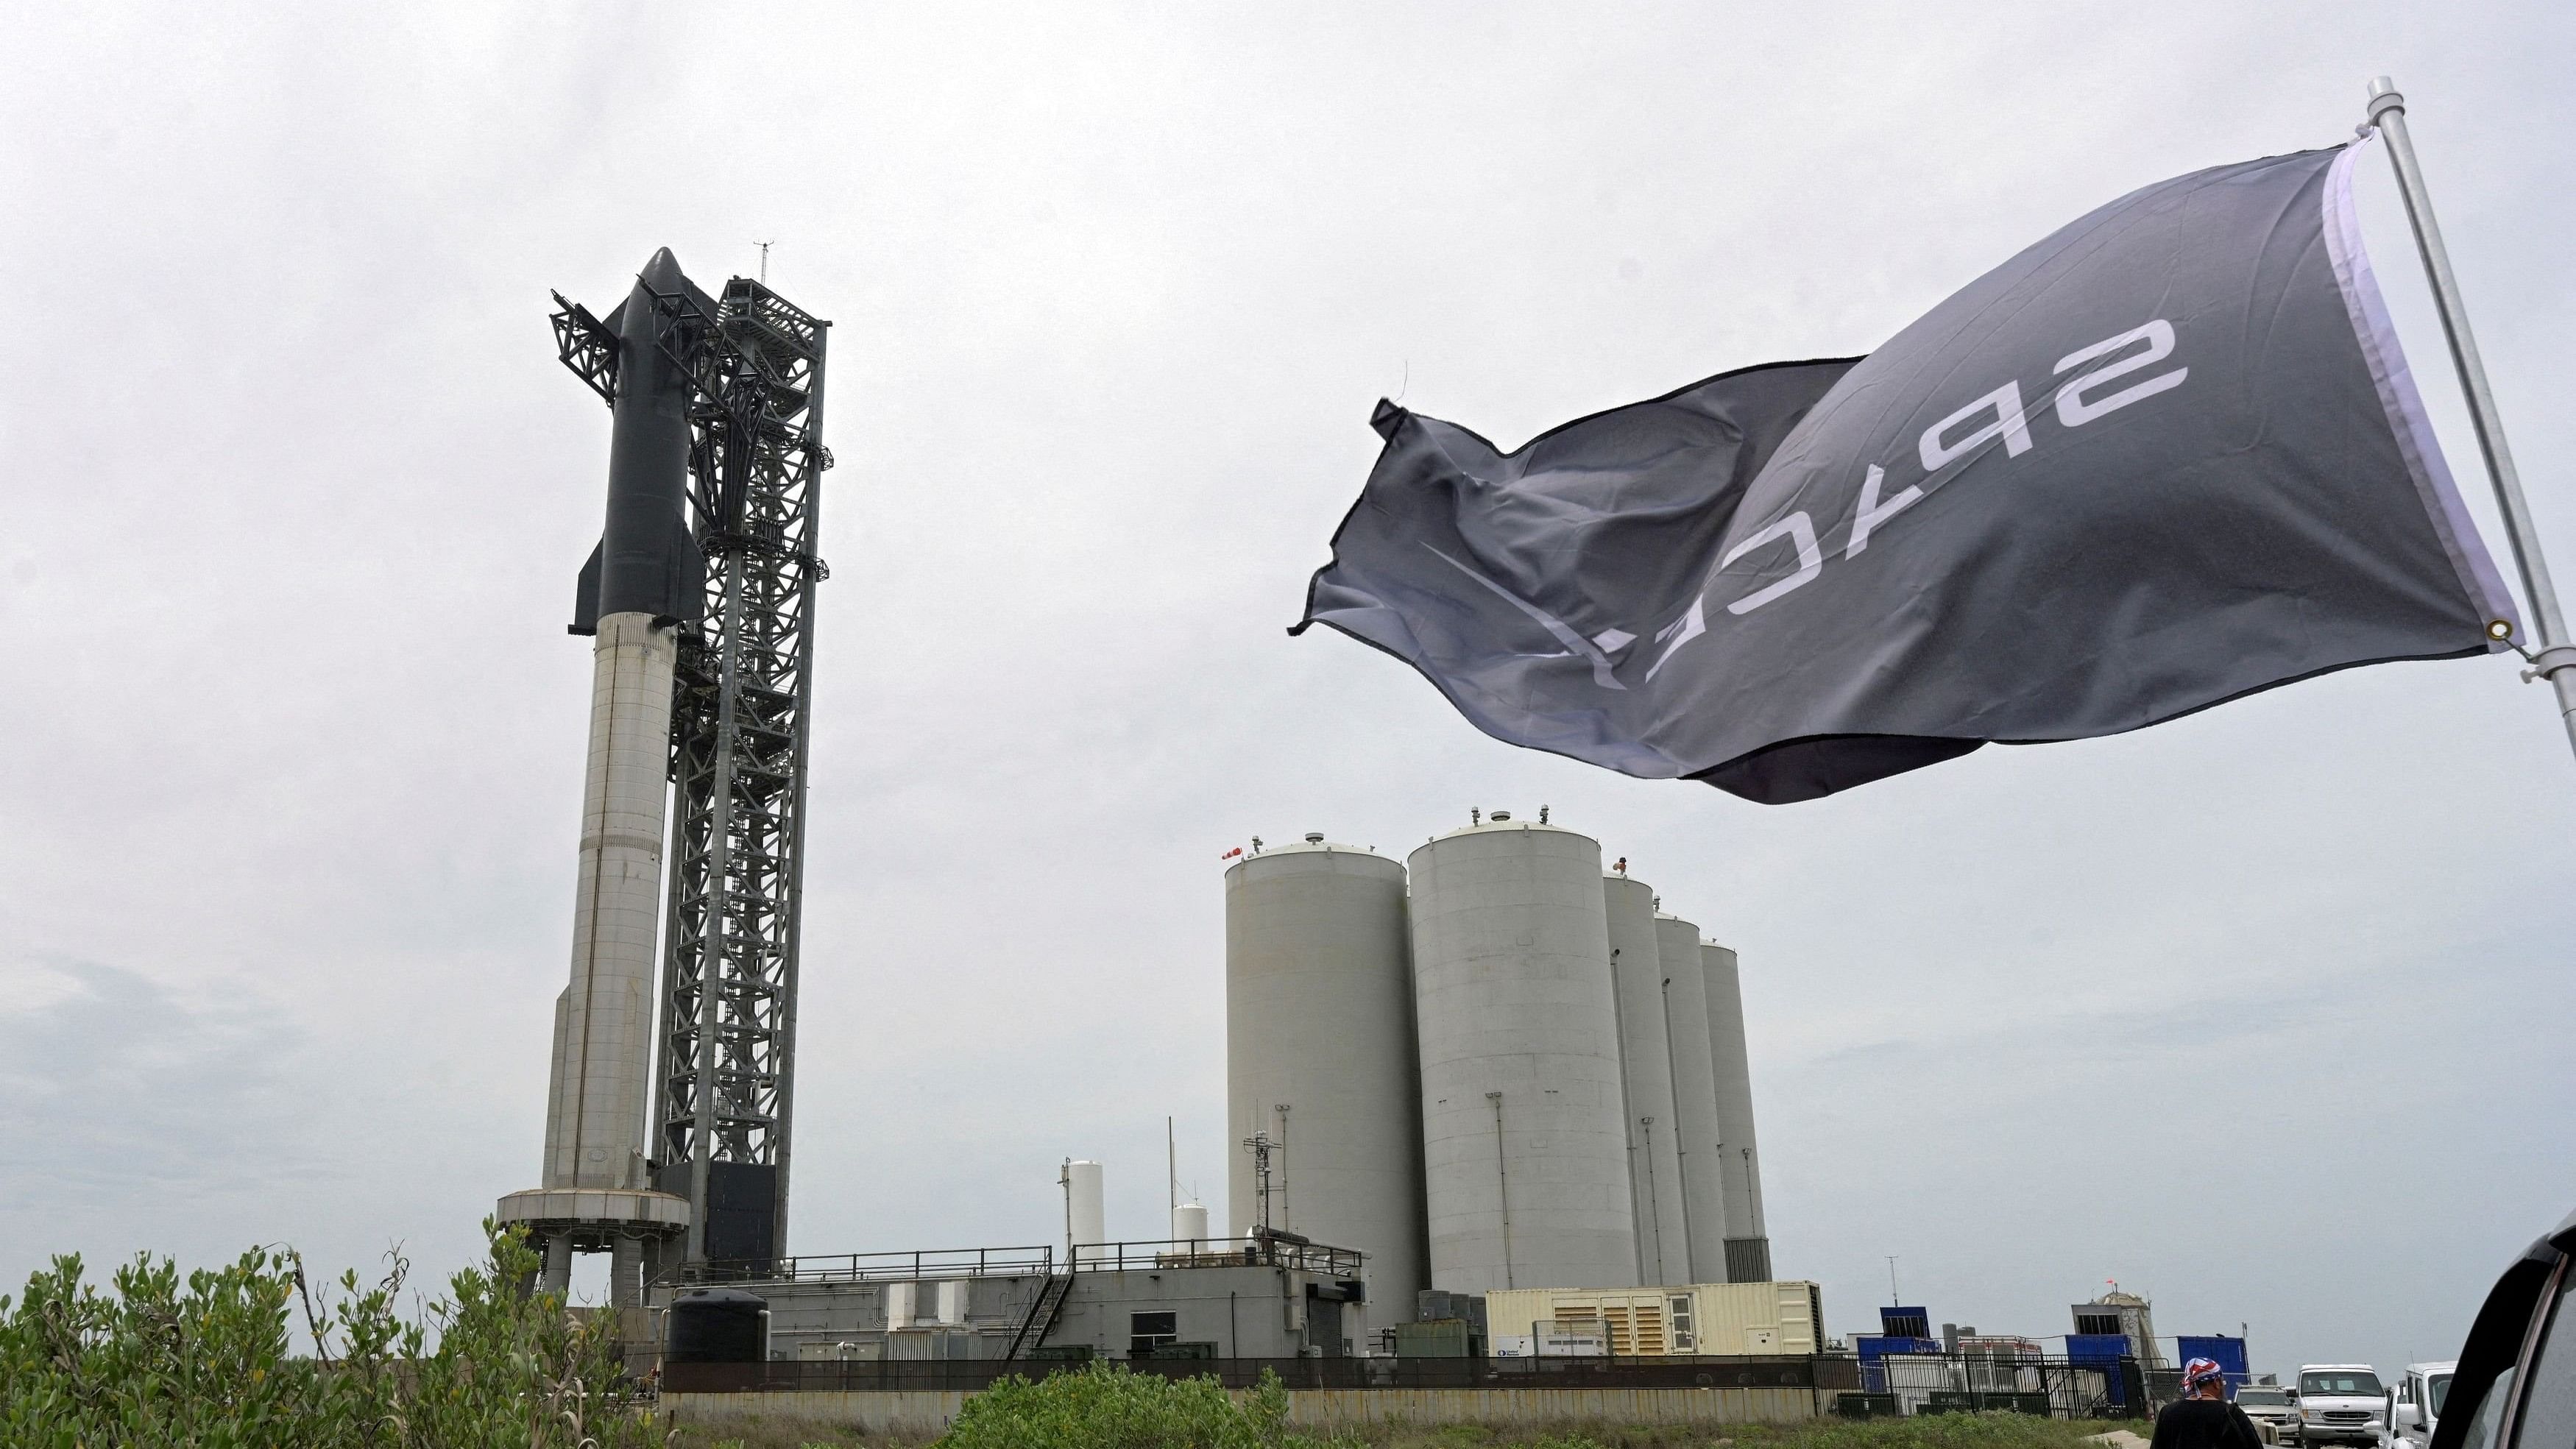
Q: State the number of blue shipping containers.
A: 3